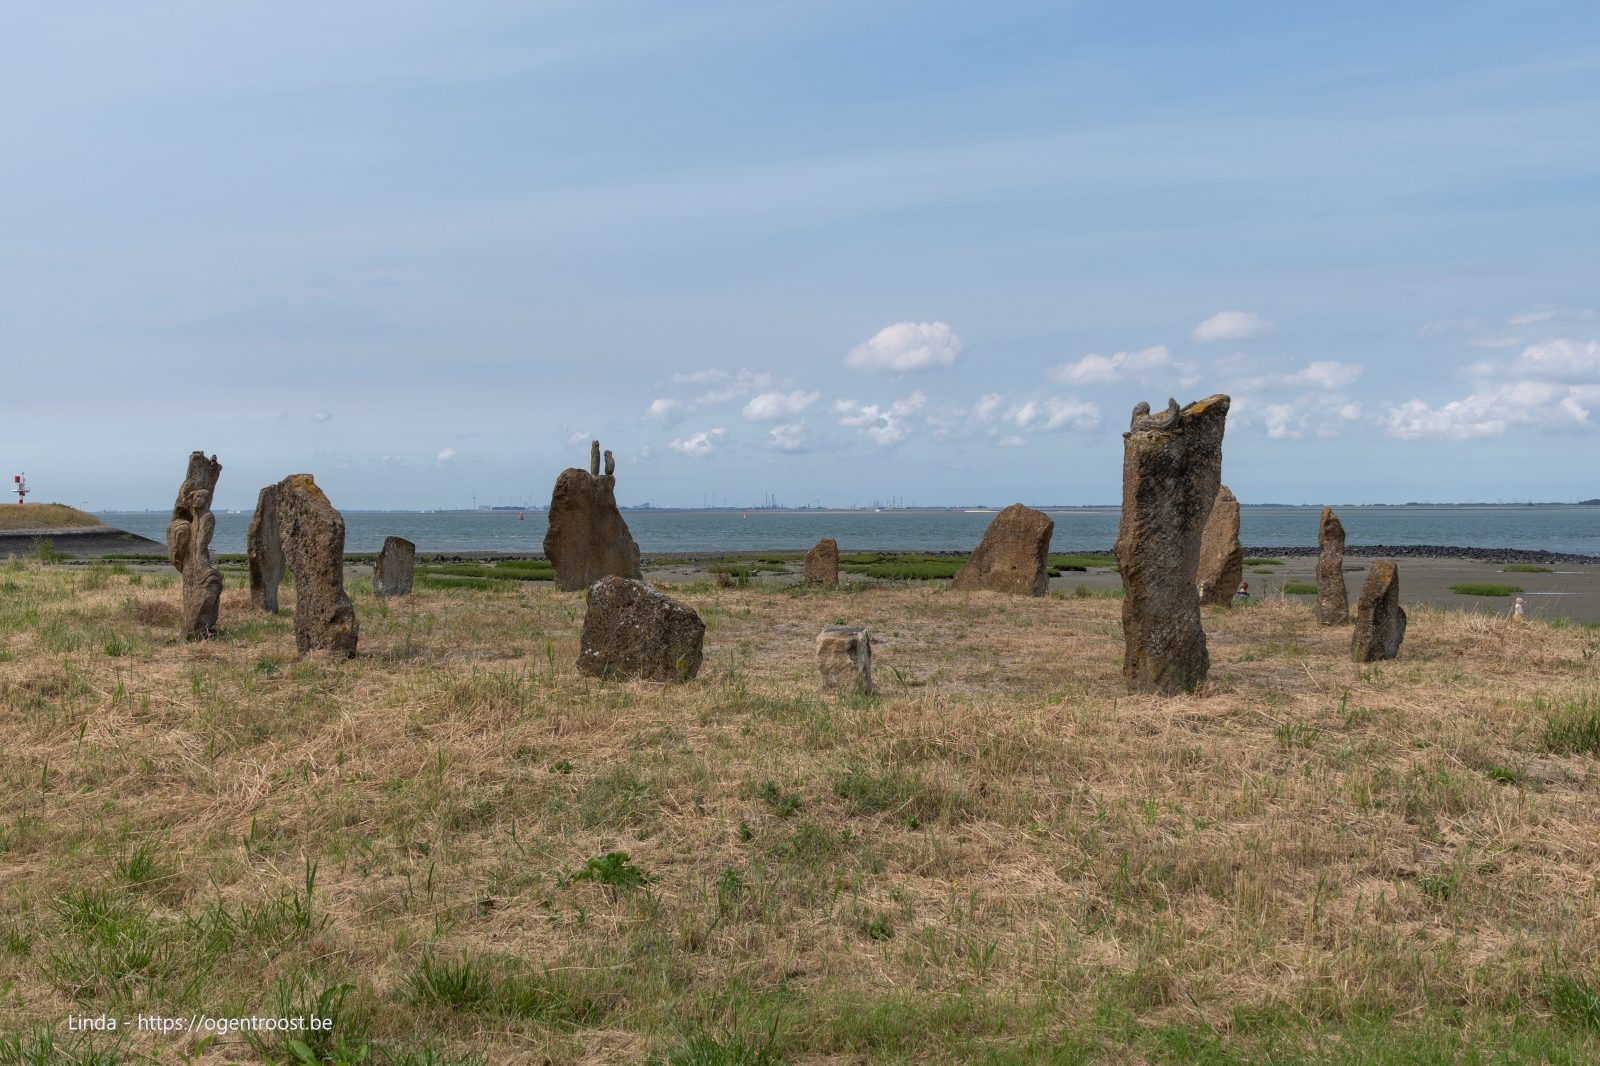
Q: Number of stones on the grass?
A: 13